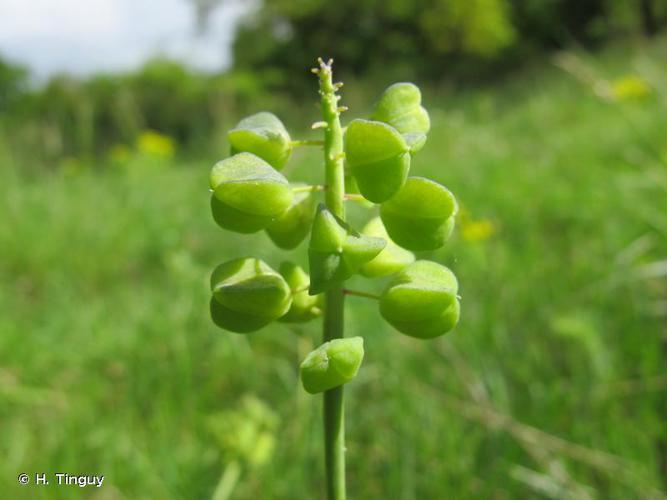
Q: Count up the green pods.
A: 12